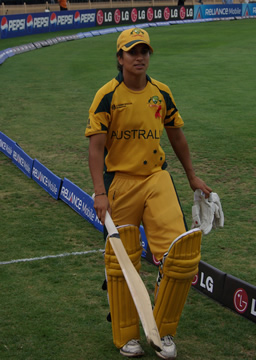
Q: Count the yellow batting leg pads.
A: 2